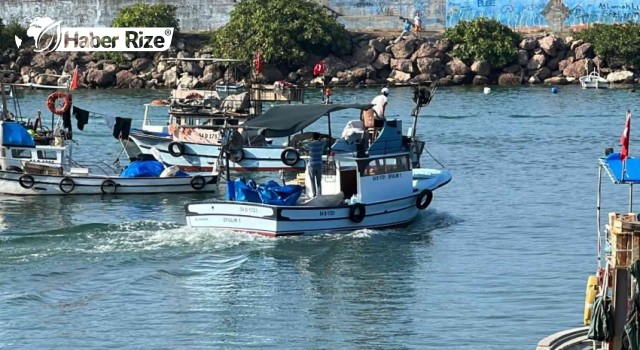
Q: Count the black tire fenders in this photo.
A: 9